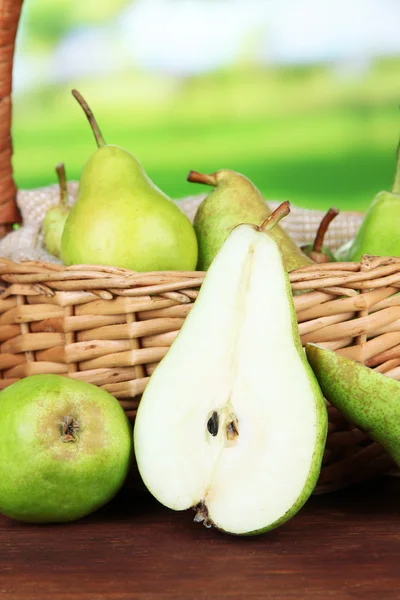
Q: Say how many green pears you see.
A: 8